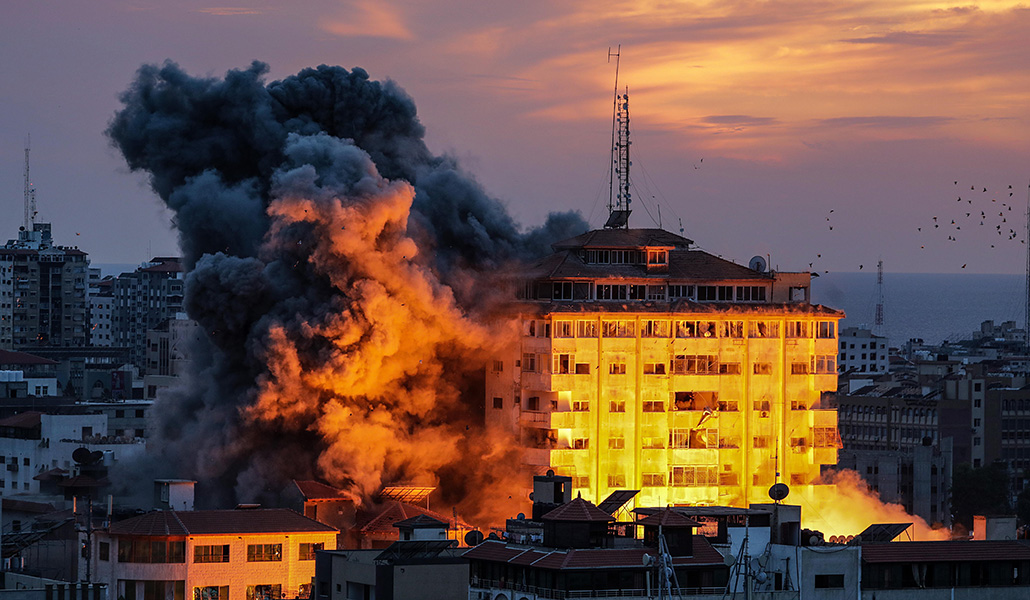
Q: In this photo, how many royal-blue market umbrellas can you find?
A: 0